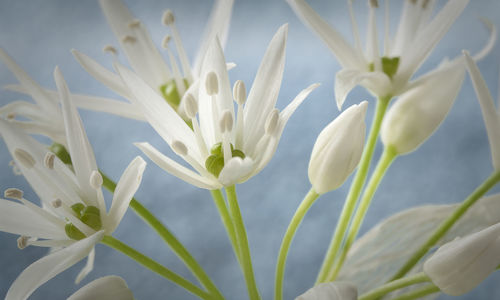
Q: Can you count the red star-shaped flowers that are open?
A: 0